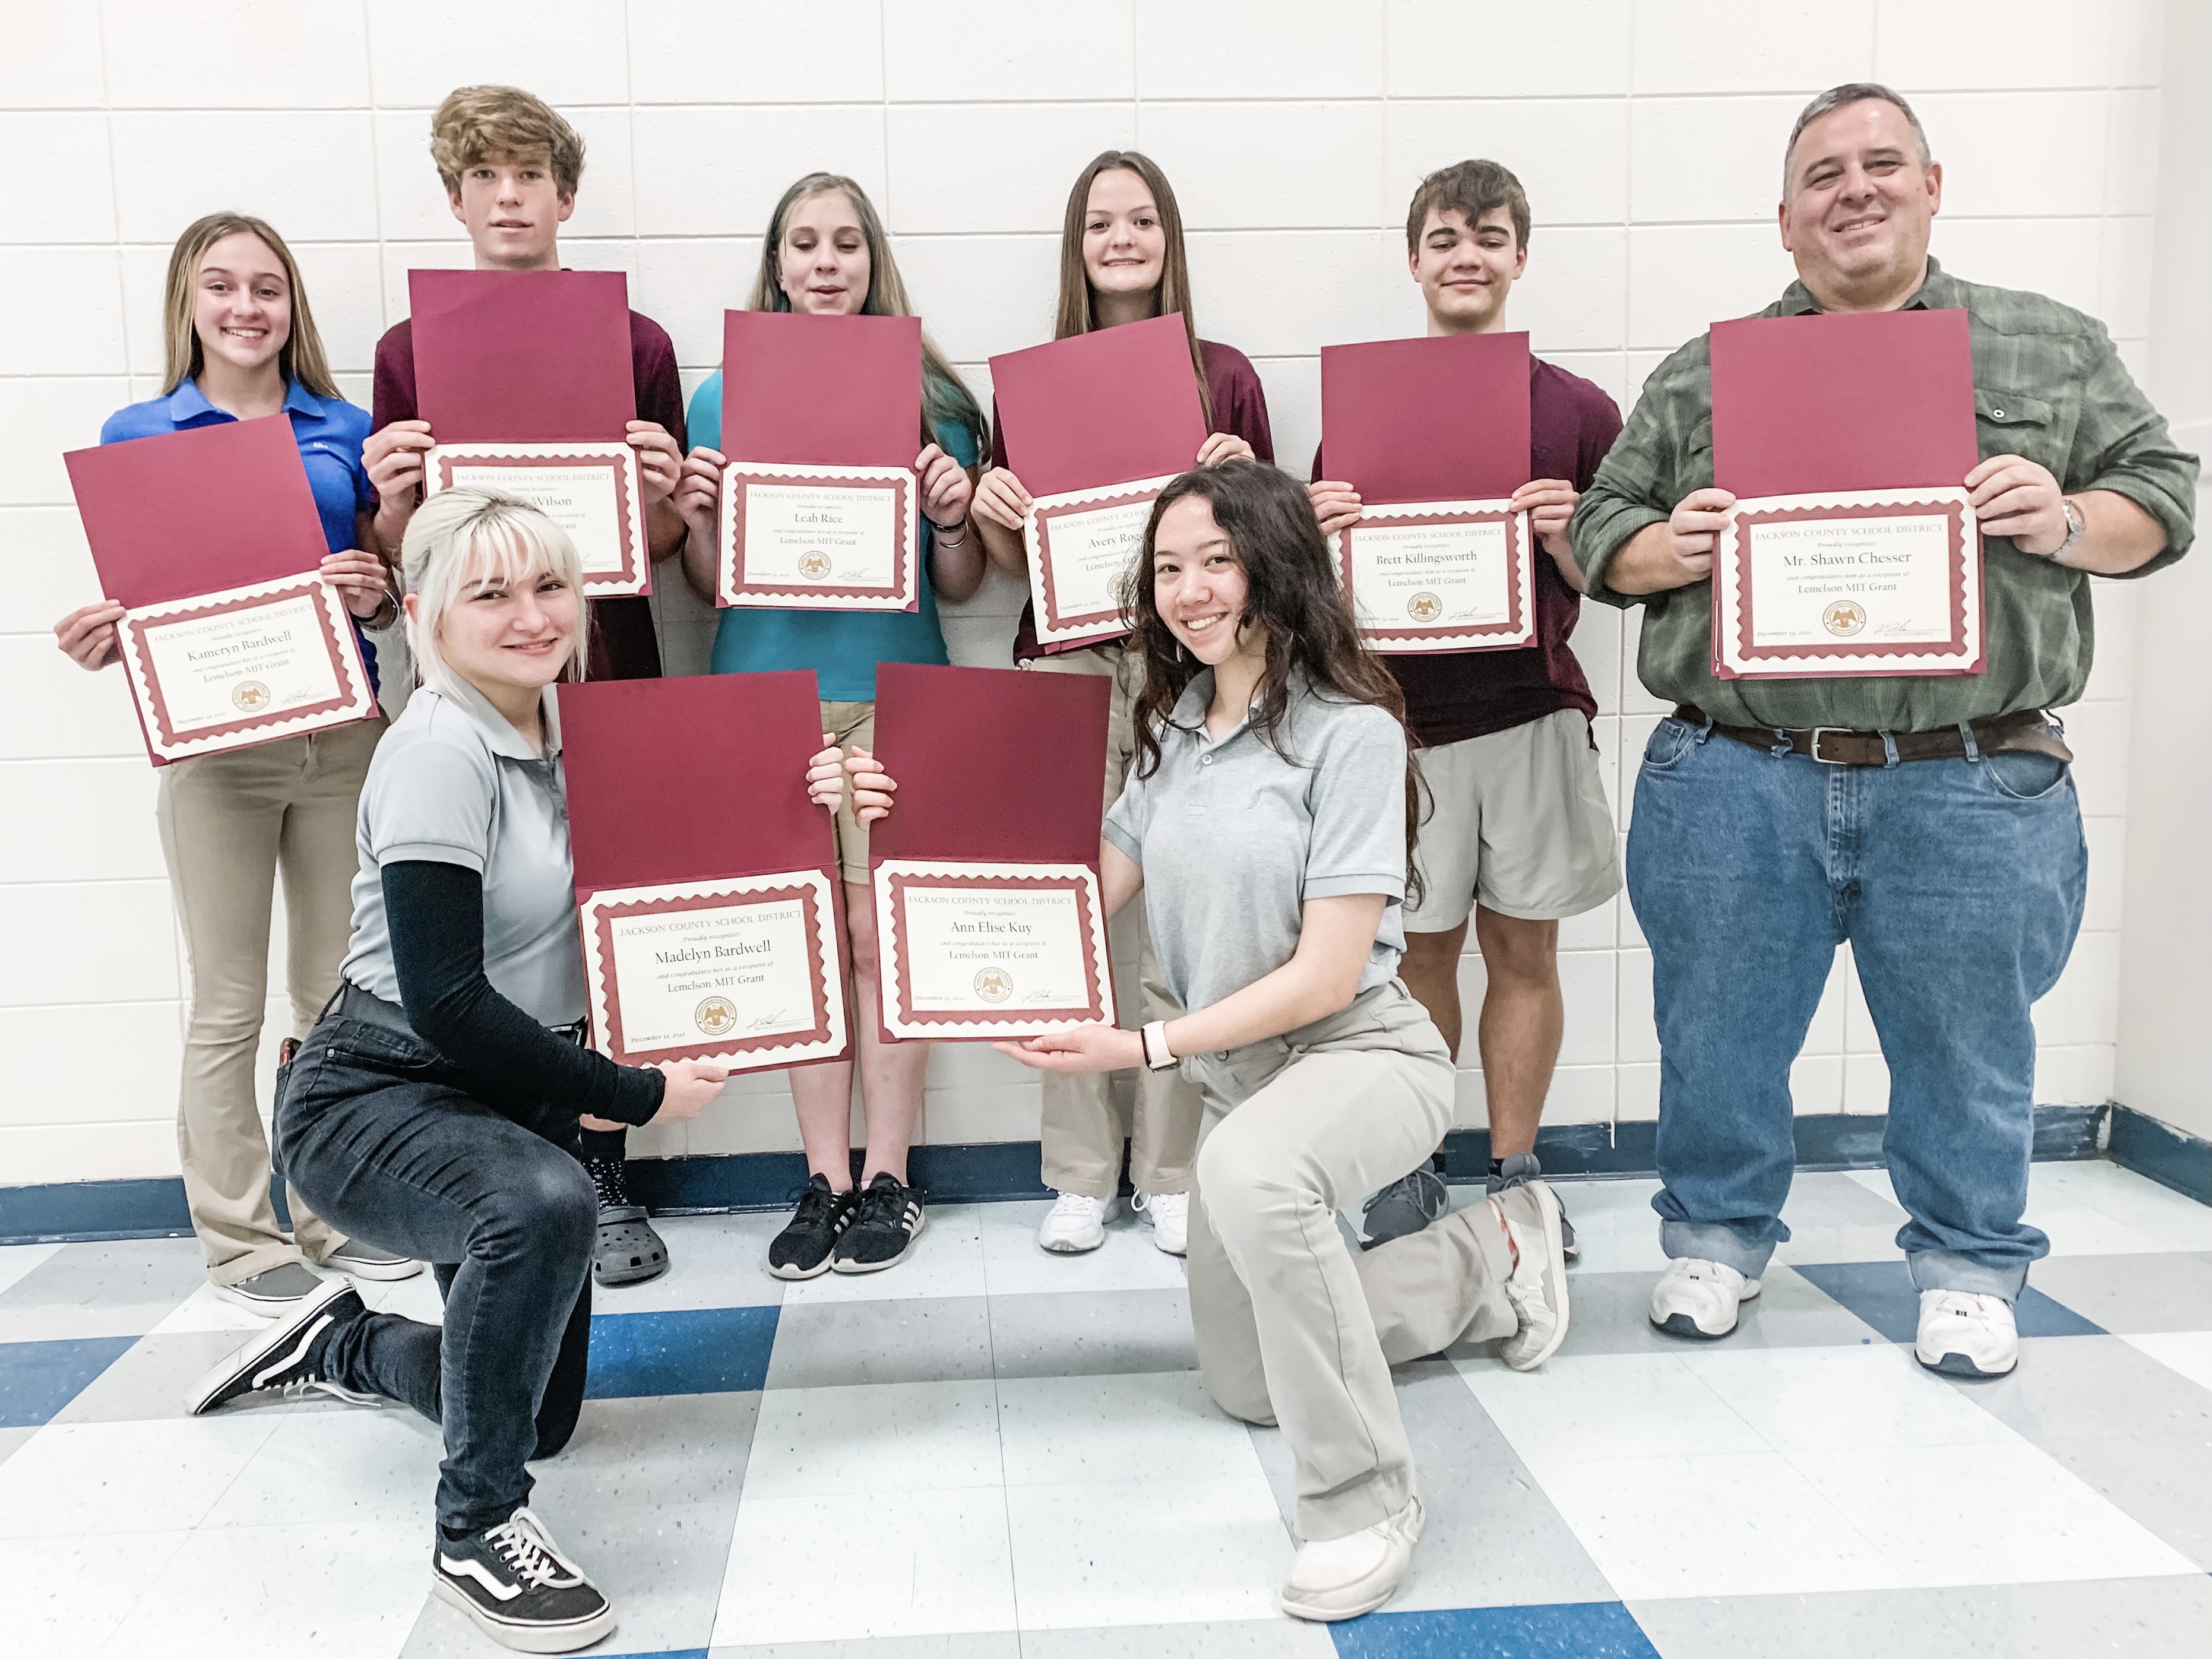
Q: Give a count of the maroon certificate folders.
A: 8